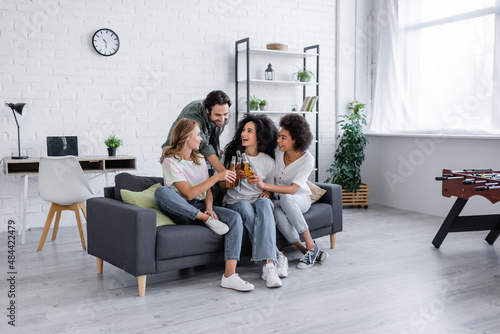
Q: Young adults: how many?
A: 4